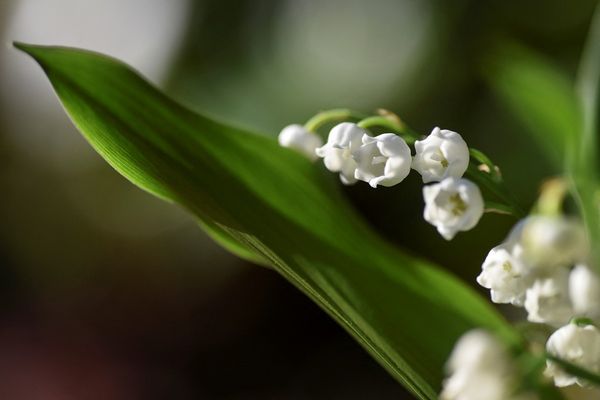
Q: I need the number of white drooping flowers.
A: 11